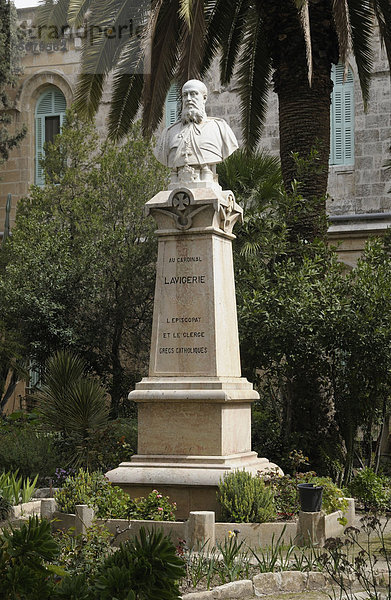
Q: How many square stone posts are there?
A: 5